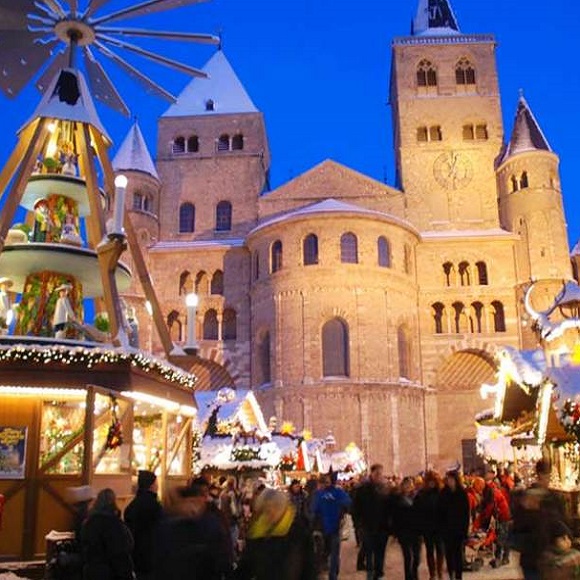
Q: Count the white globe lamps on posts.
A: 2